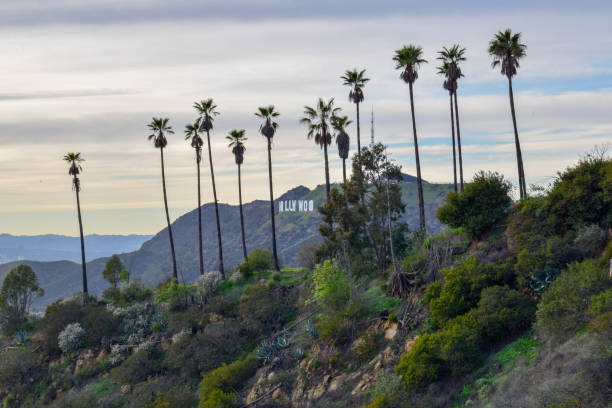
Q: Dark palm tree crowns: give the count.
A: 13